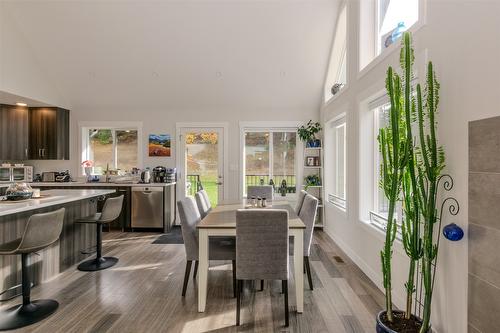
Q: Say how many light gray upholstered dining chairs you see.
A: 6